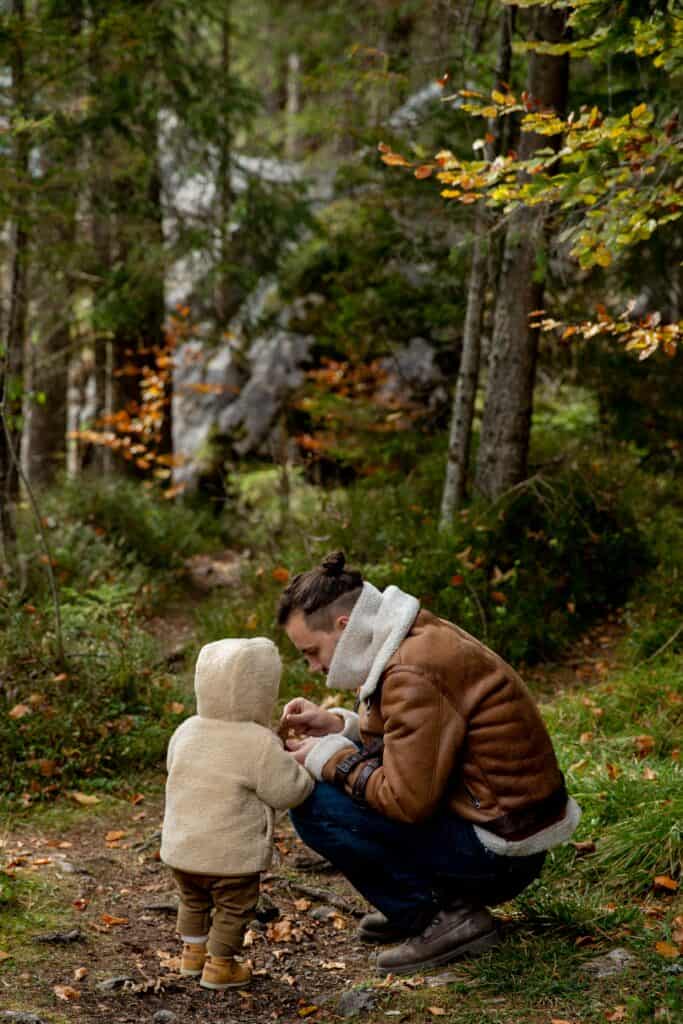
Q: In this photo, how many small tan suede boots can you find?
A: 2